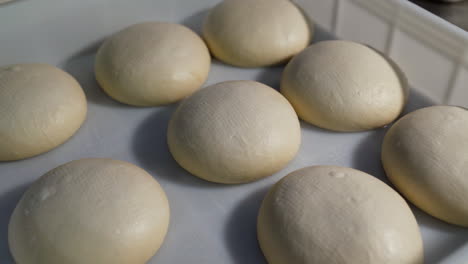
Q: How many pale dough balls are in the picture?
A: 8